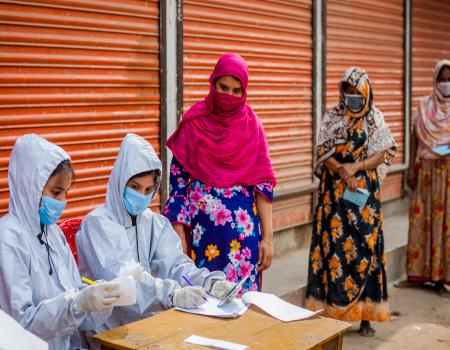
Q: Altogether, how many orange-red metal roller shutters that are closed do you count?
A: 4